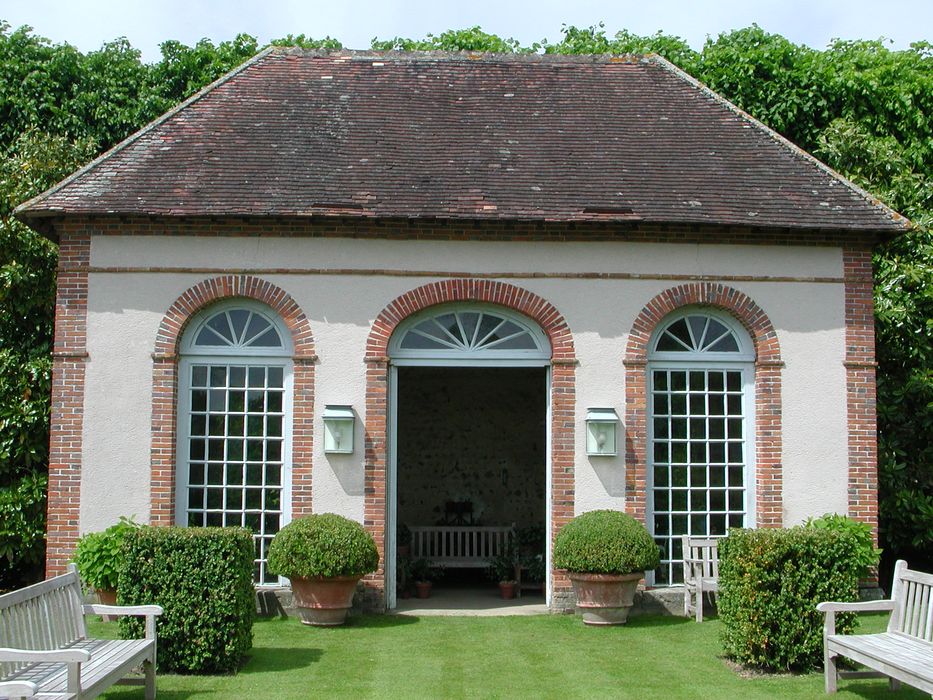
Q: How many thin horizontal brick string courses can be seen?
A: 1